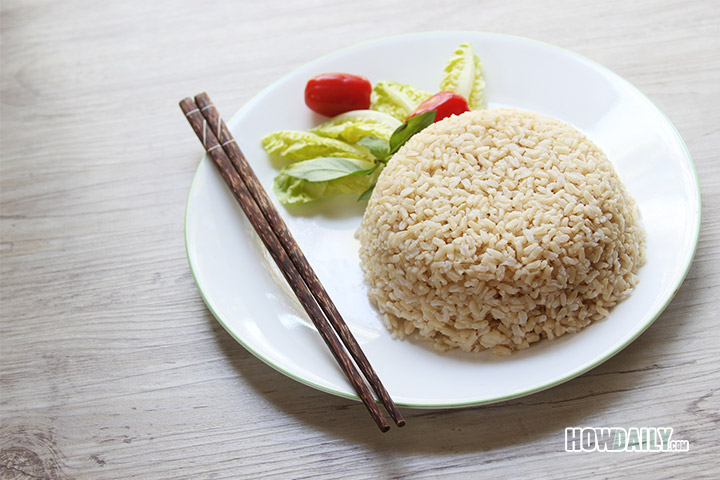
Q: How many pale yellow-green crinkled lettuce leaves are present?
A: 5